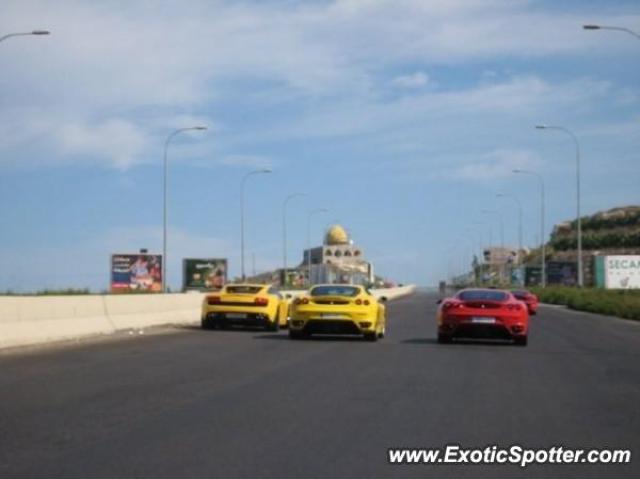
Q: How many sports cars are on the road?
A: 4